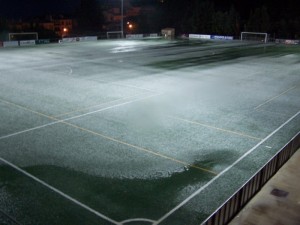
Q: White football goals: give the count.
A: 3